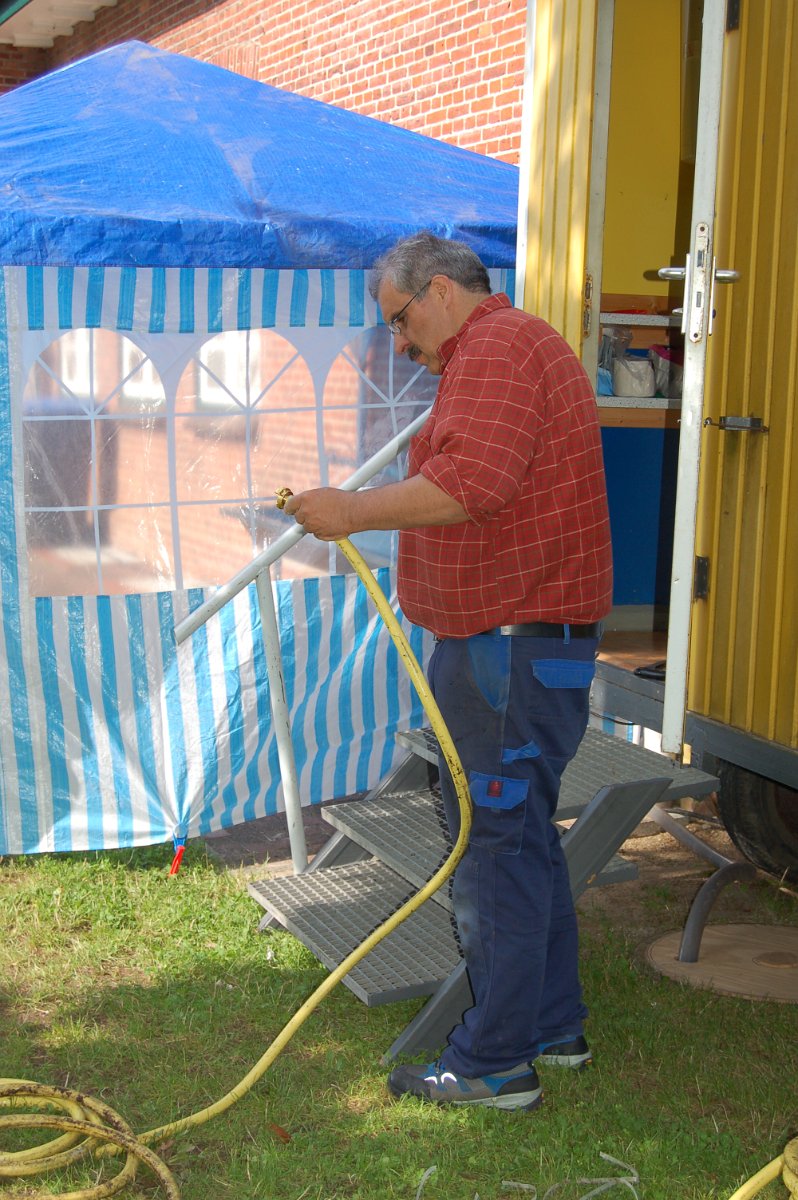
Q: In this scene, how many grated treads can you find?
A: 3